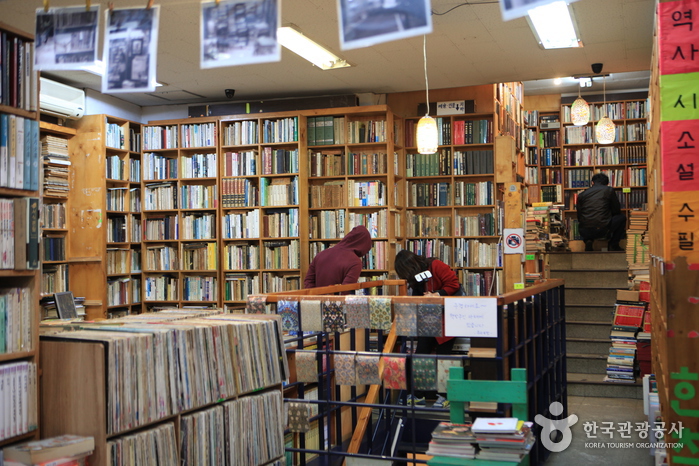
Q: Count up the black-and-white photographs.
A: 5